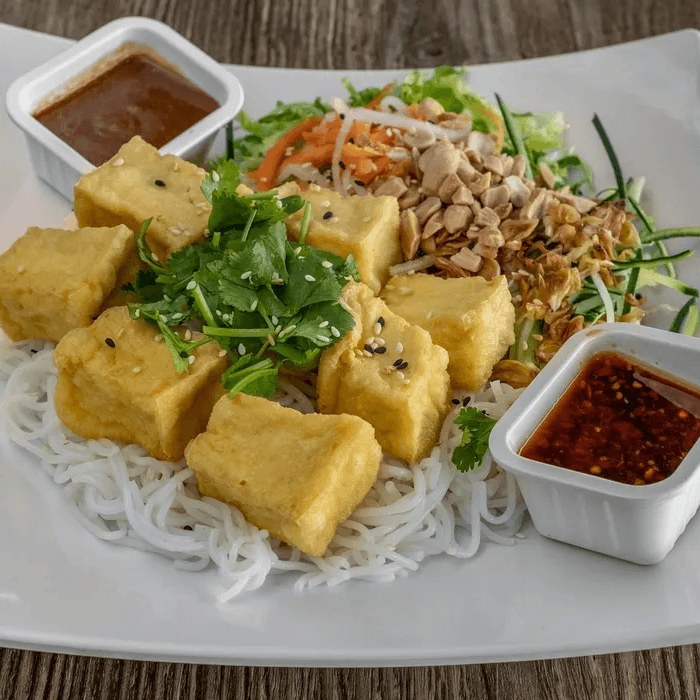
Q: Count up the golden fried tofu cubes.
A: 7